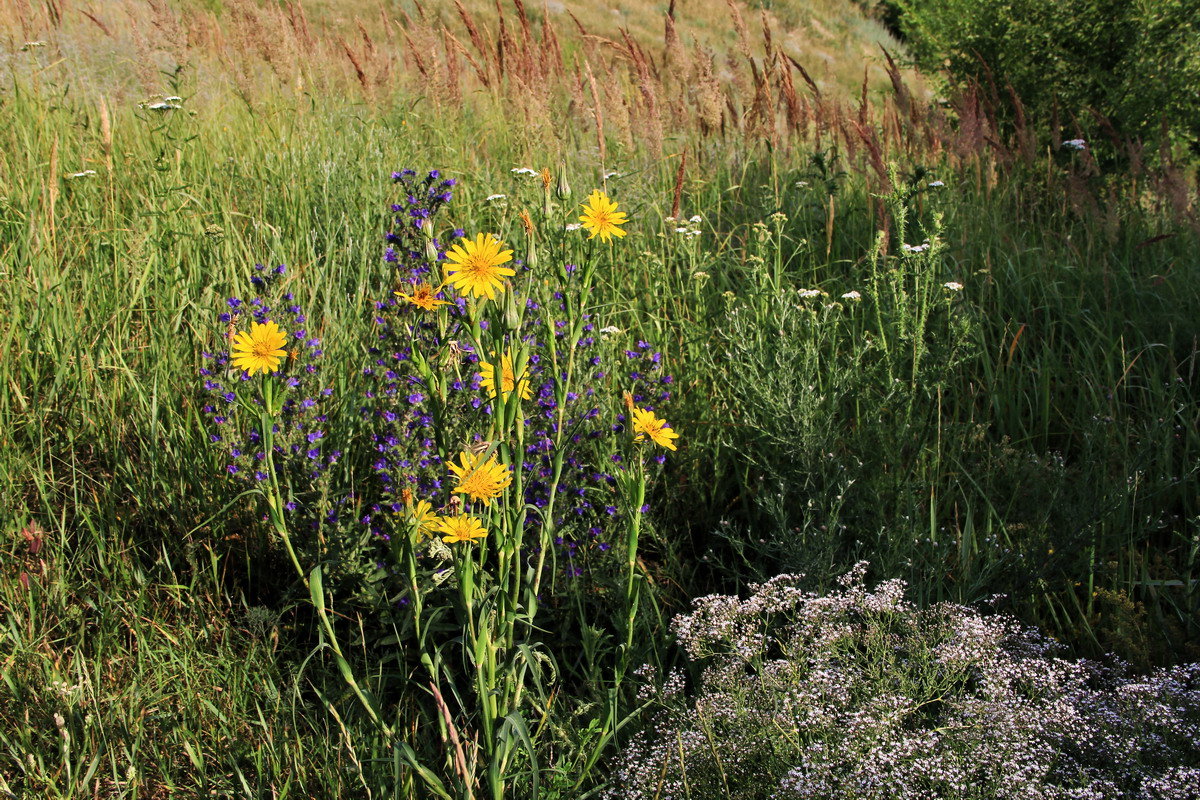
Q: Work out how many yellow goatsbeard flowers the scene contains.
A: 9